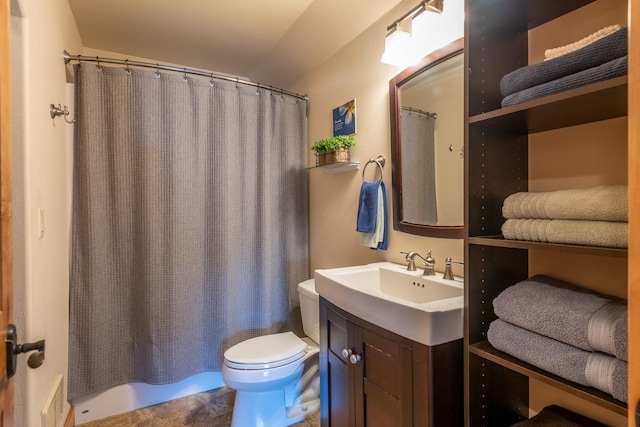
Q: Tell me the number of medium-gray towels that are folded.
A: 2